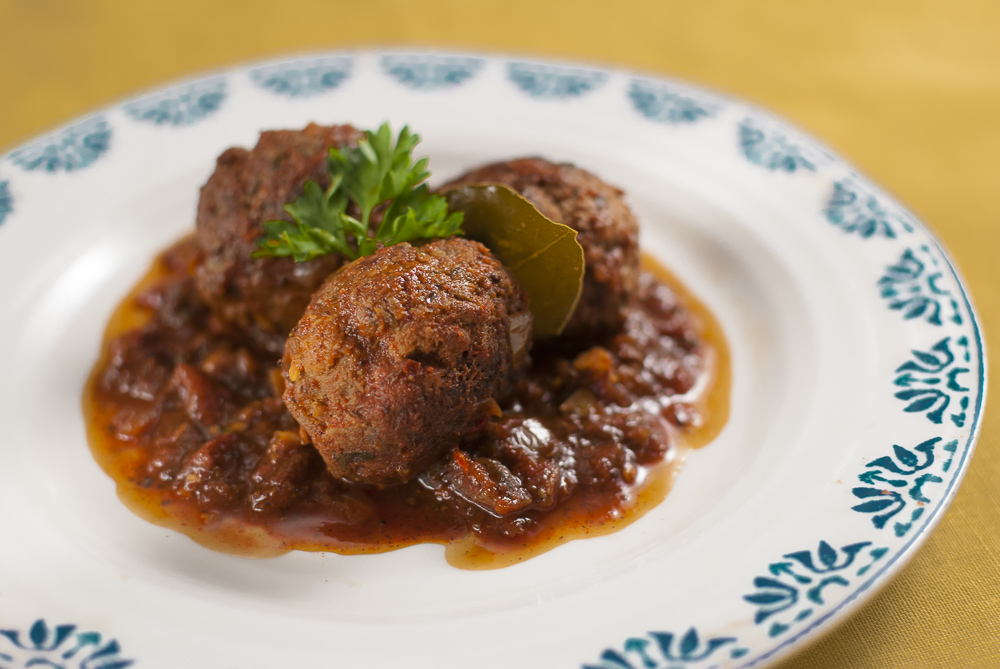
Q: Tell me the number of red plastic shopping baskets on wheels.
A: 0